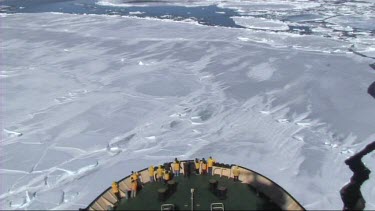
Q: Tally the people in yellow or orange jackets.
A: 11